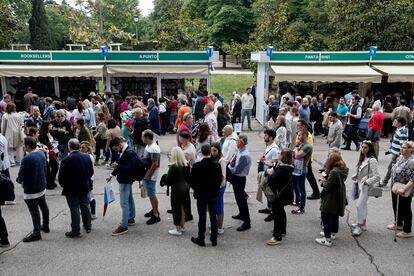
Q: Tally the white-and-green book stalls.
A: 4